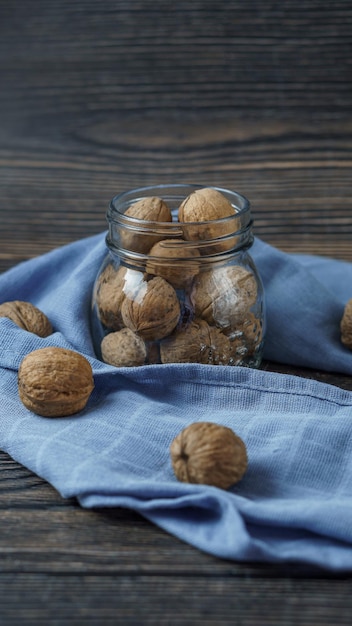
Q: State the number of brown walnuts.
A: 13